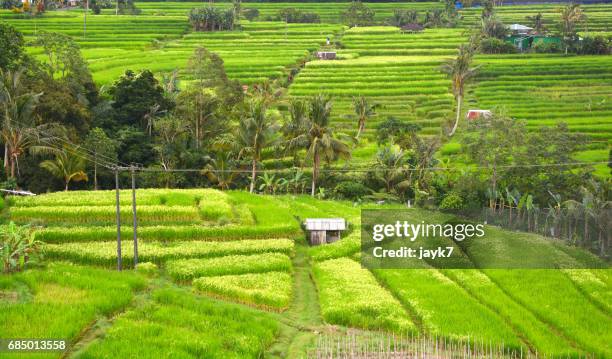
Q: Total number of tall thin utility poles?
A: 2